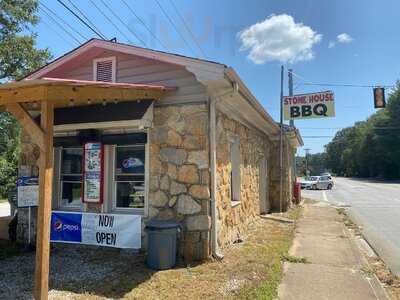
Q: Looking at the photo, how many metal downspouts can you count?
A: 1